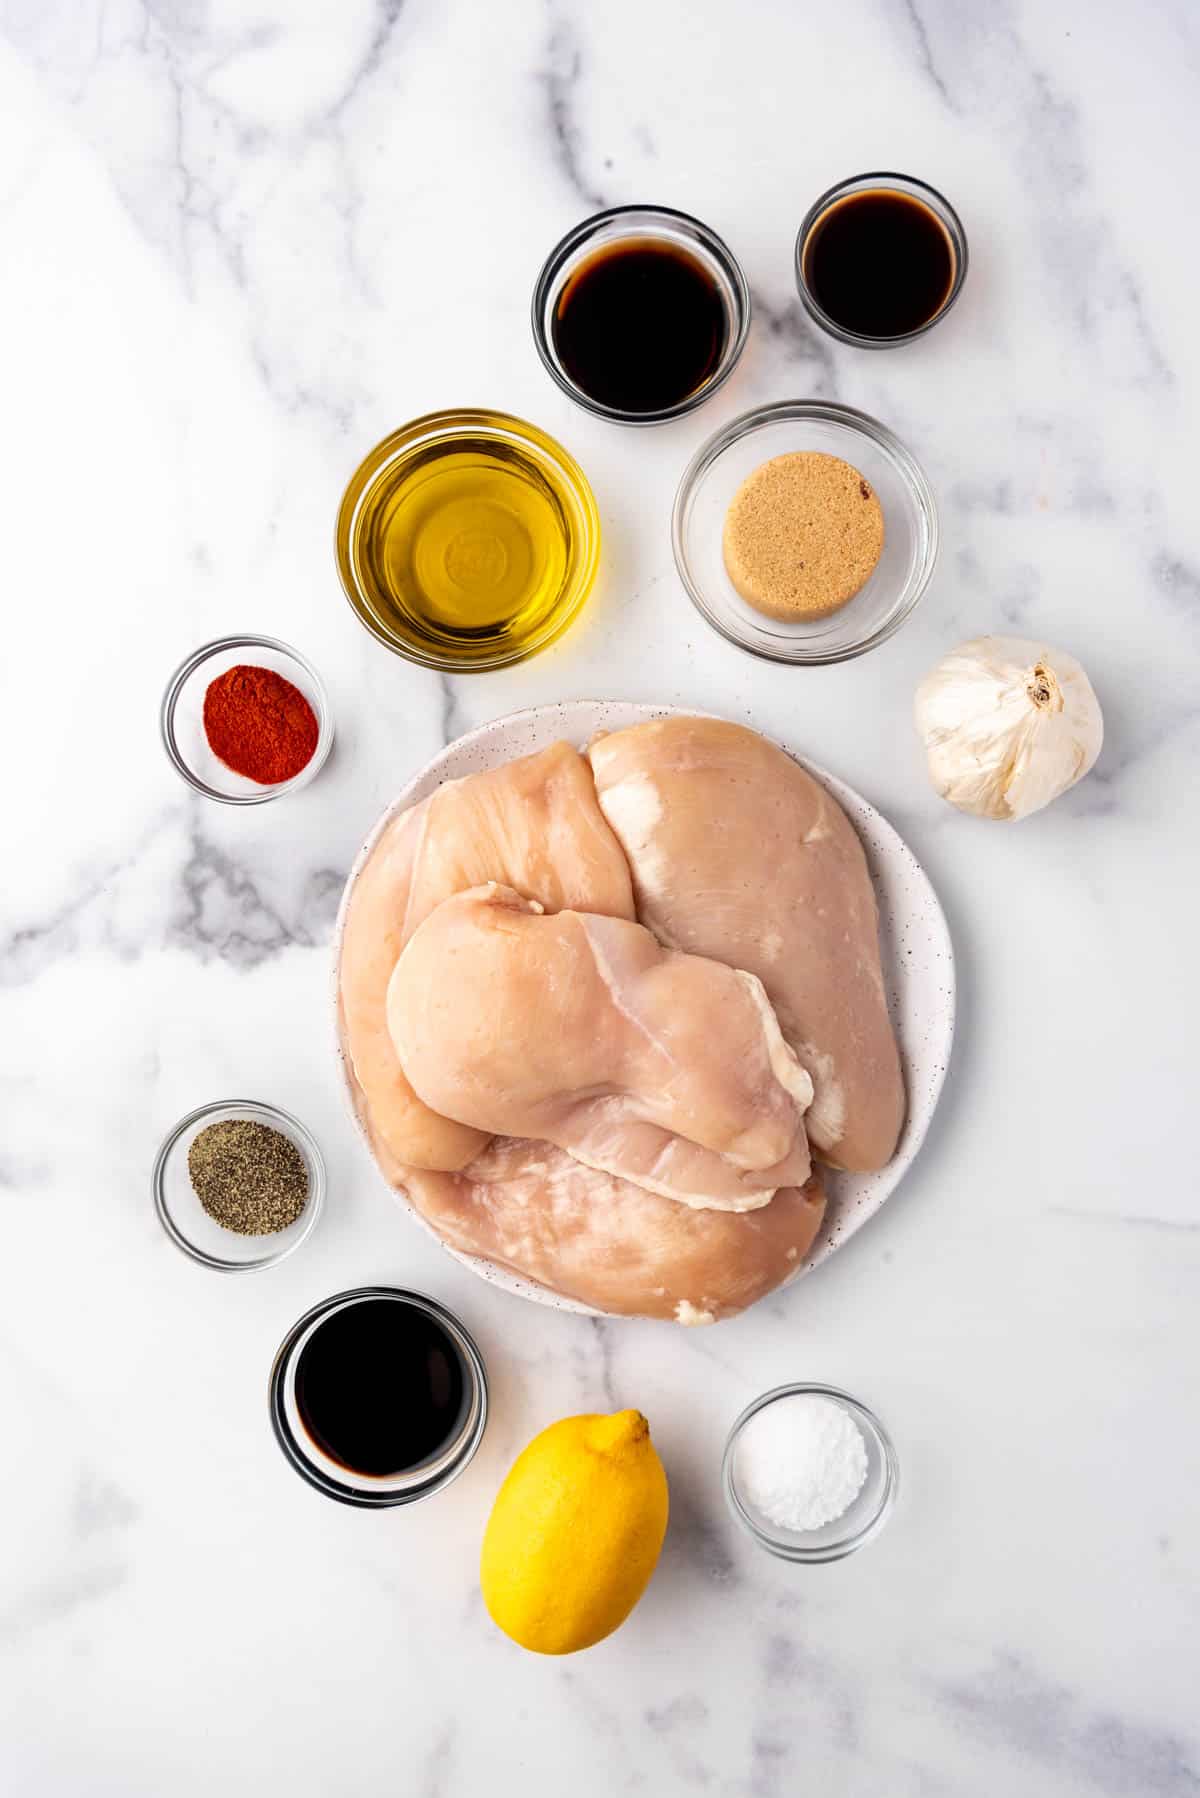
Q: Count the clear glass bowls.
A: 8